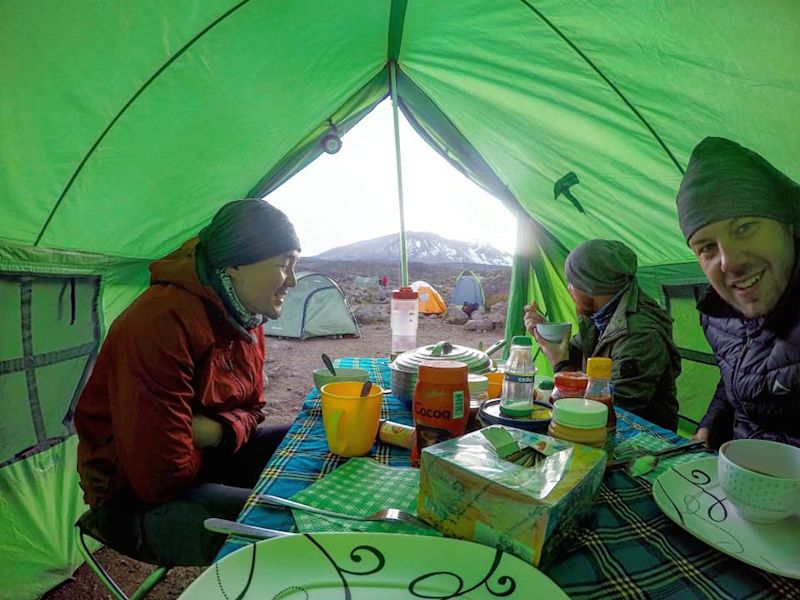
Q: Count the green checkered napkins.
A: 2